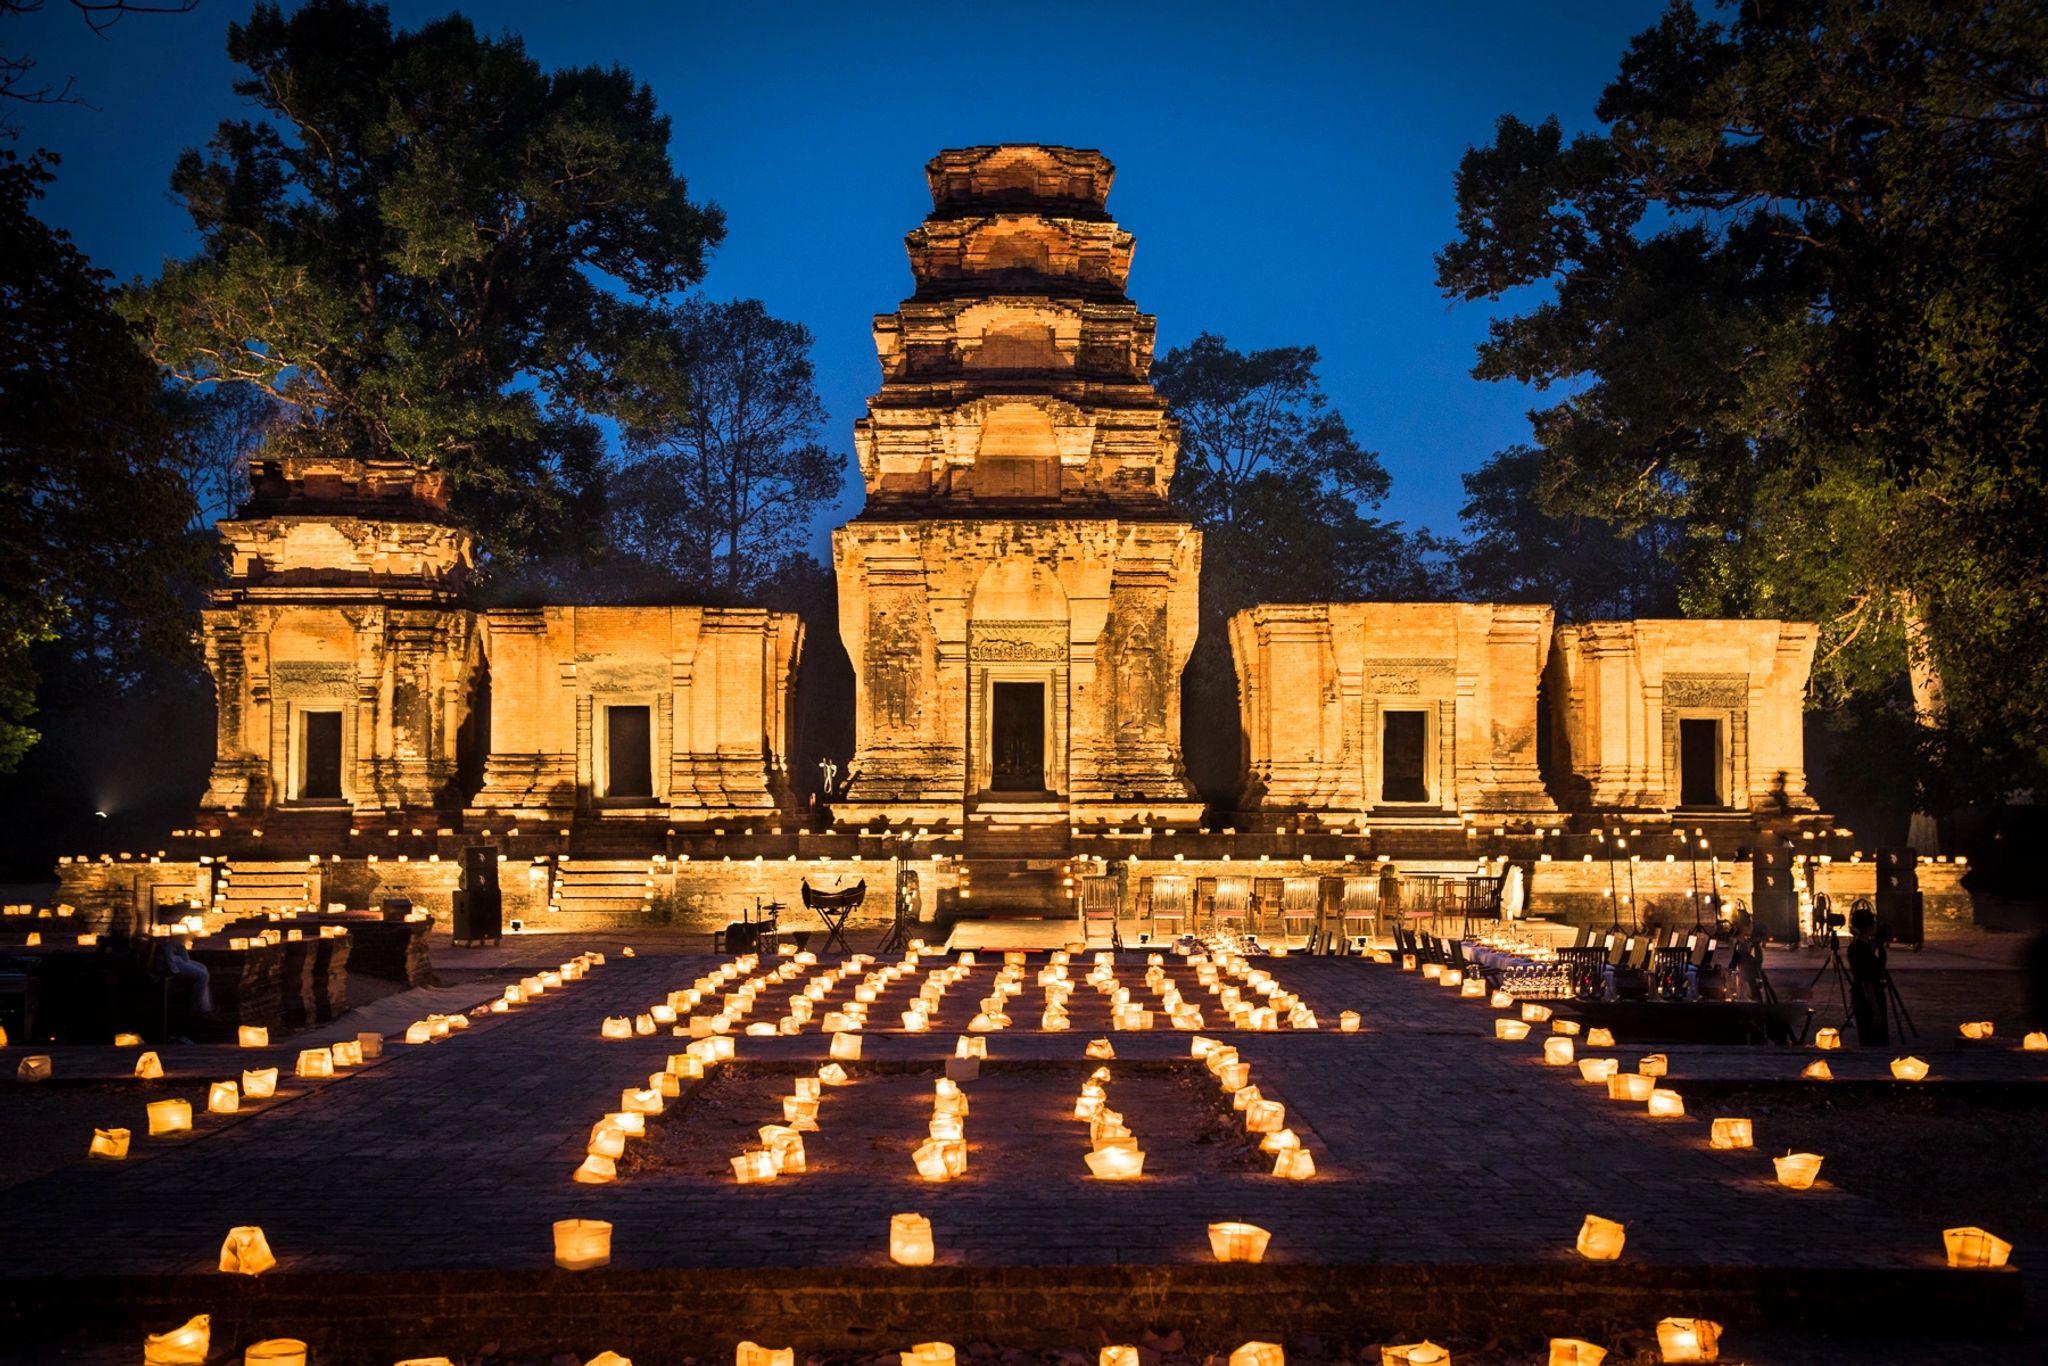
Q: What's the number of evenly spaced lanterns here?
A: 6